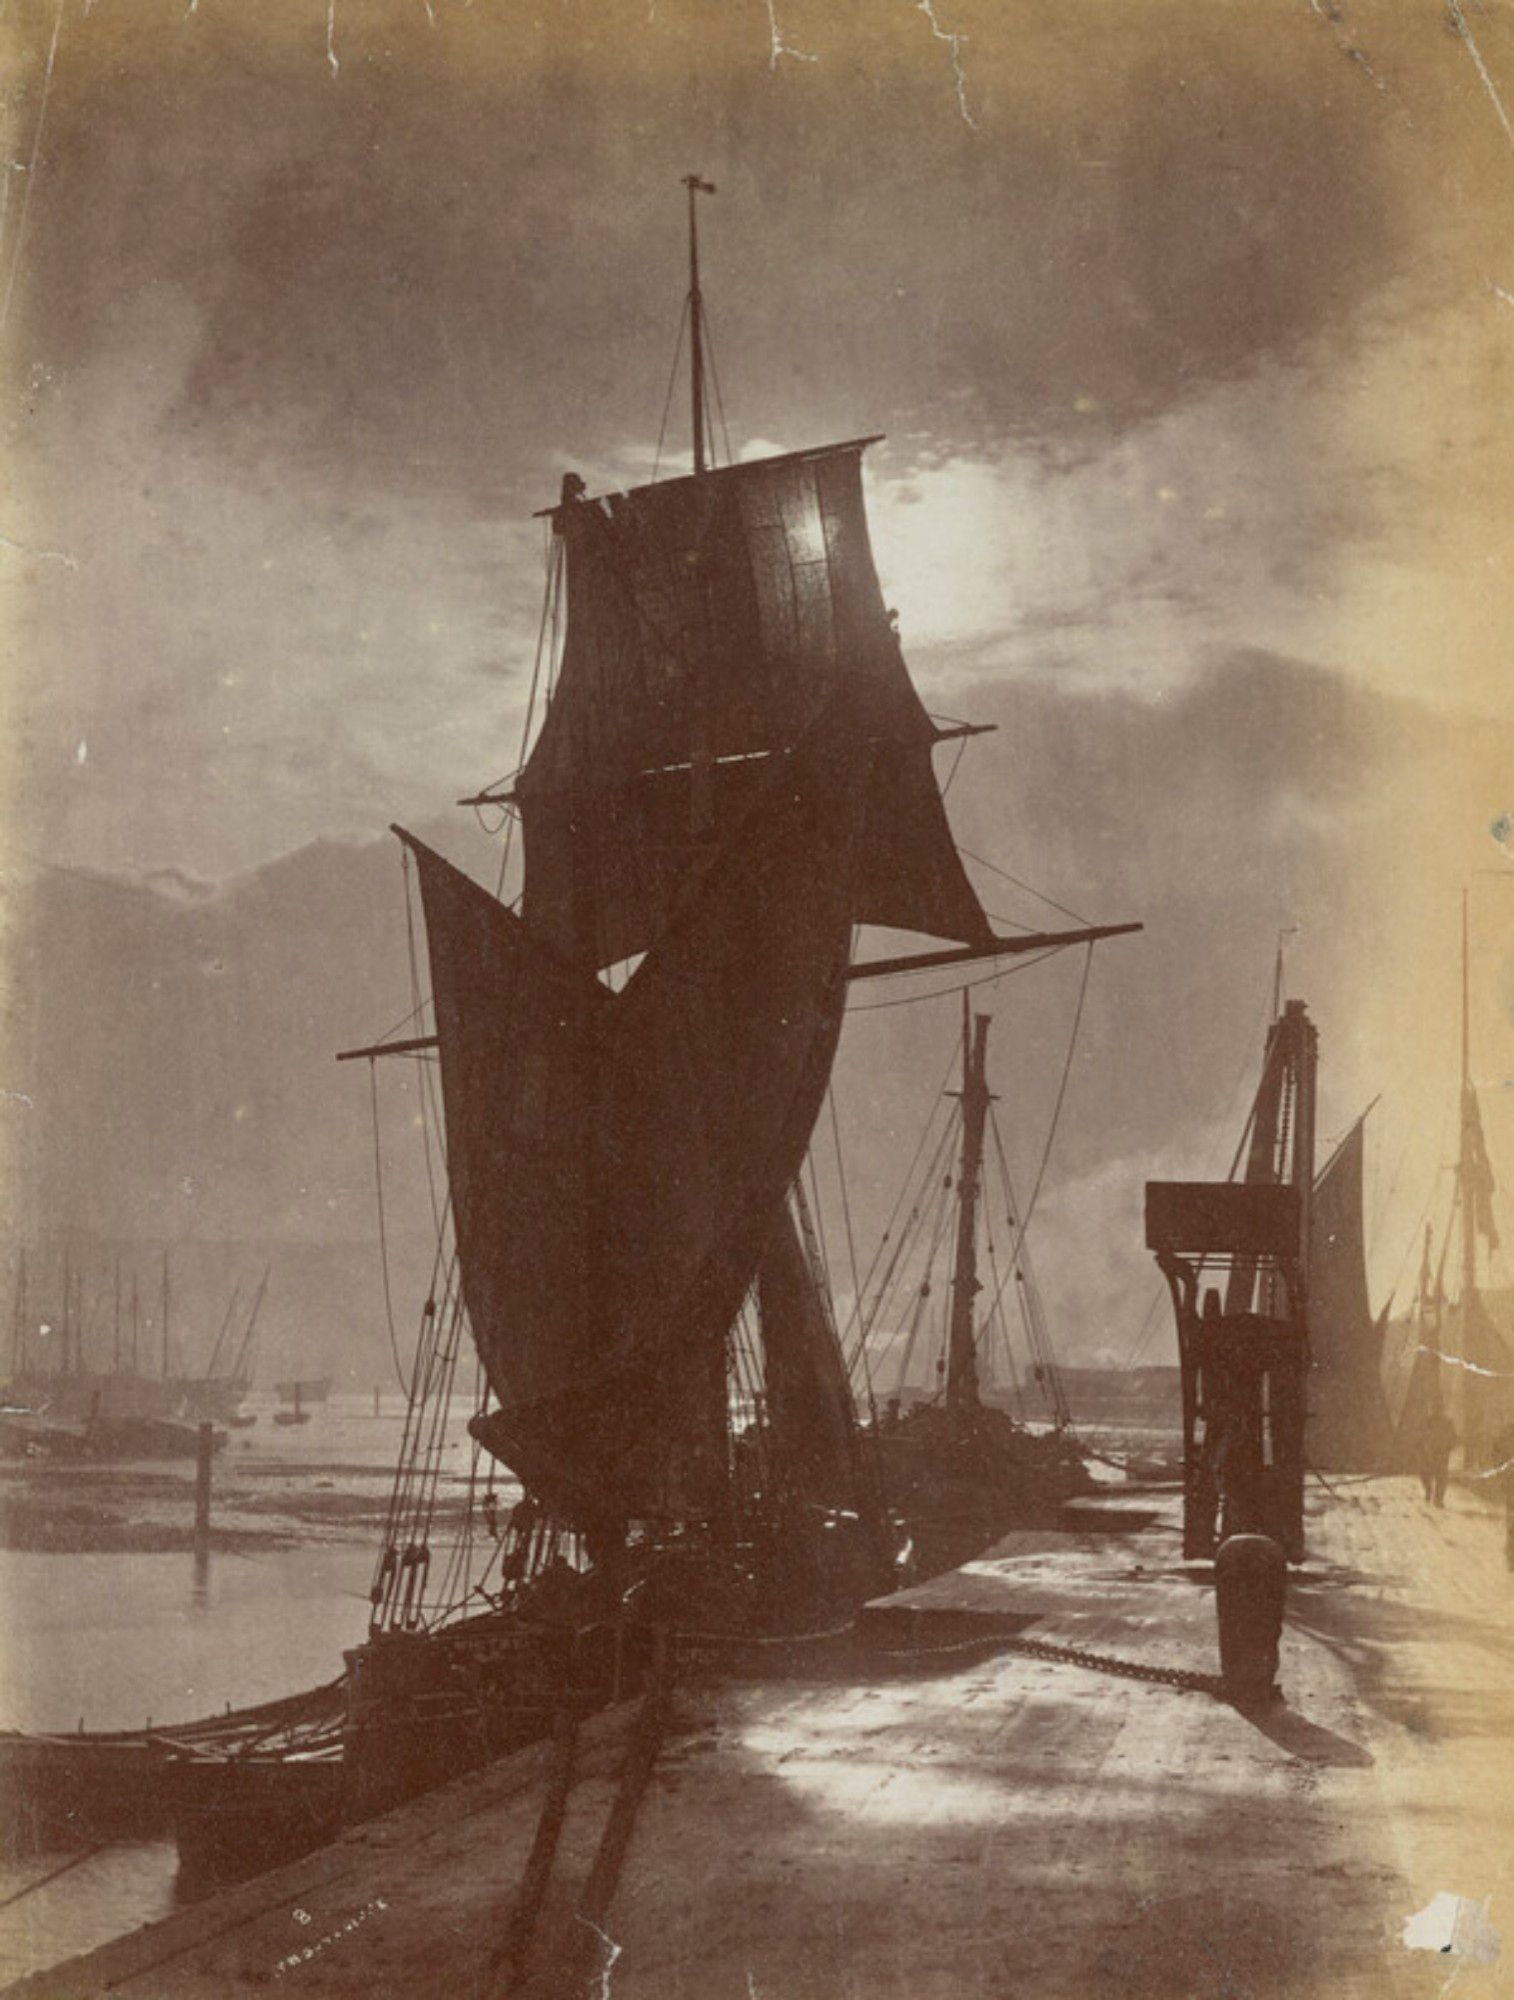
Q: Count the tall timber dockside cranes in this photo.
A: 1